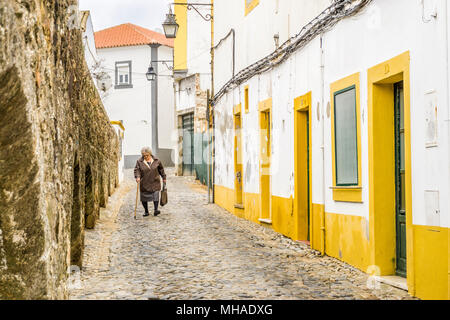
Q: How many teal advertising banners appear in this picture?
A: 0